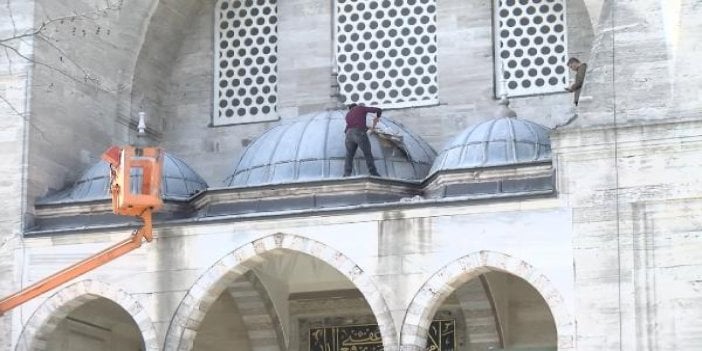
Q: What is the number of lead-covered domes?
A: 3